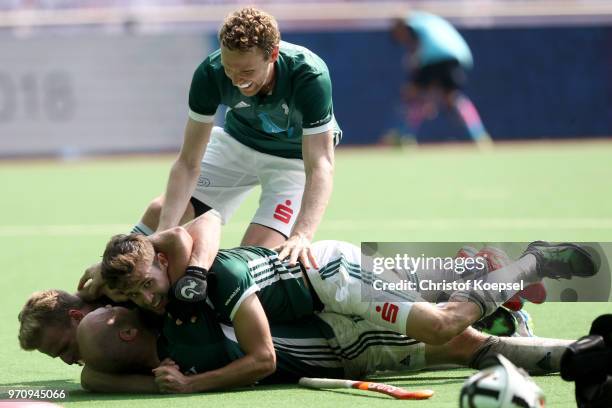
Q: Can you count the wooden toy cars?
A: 0